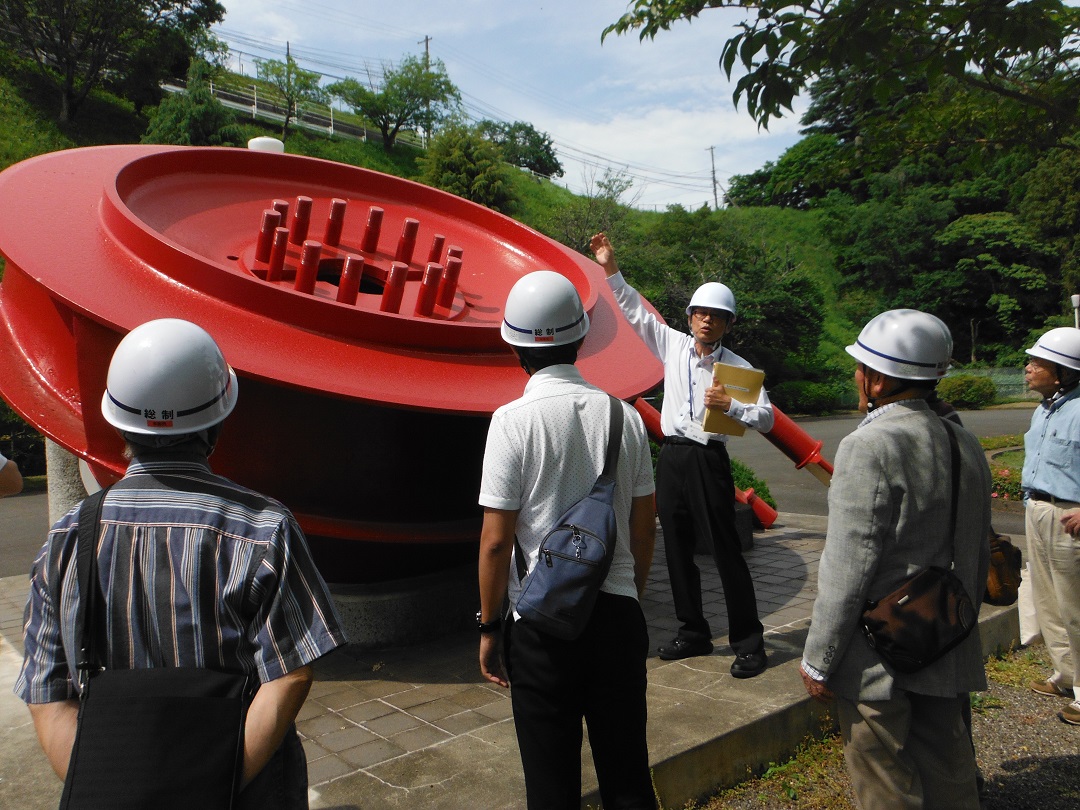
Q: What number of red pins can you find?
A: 14